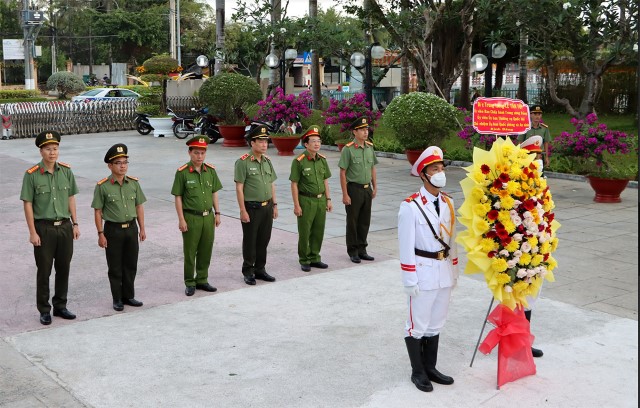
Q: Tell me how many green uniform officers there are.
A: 7